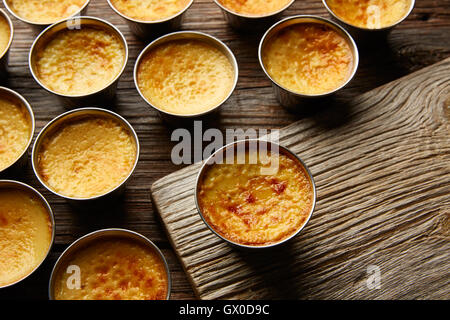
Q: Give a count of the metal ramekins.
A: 13